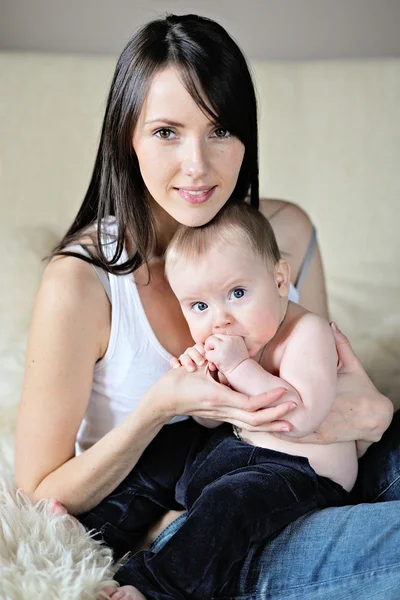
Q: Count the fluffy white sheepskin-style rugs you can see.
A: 1